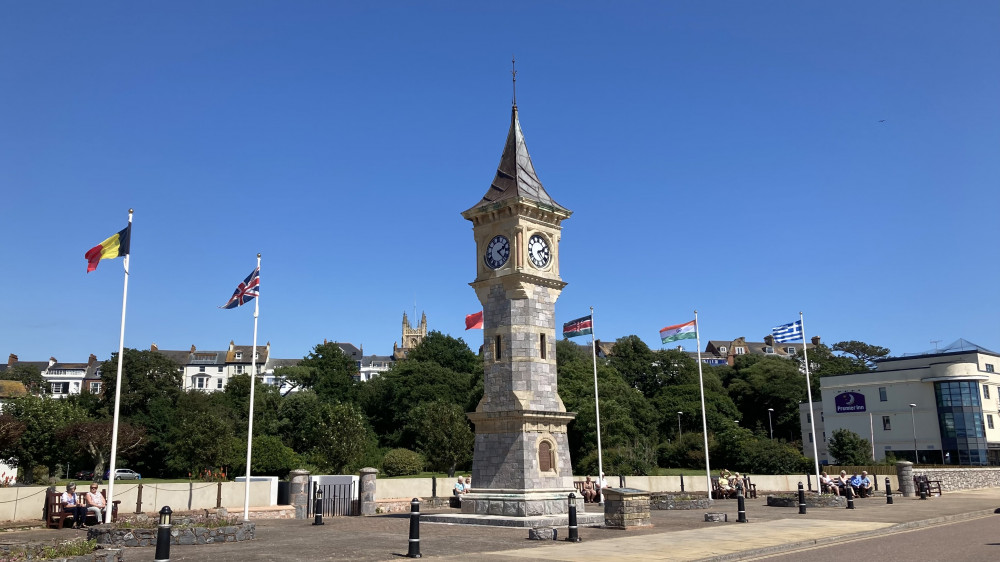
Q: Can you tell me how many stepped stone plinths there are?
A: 1